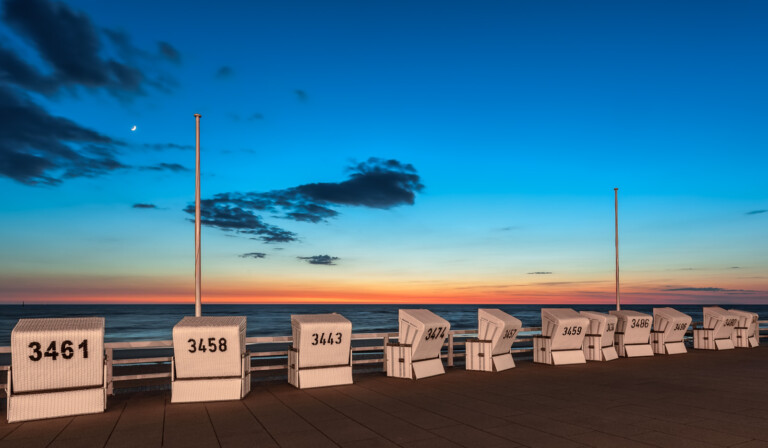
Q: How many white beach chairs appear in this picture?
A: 11